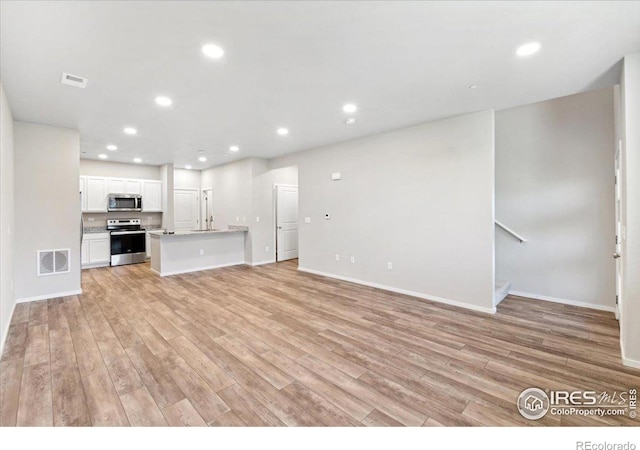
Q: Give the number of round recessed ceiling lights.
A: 12